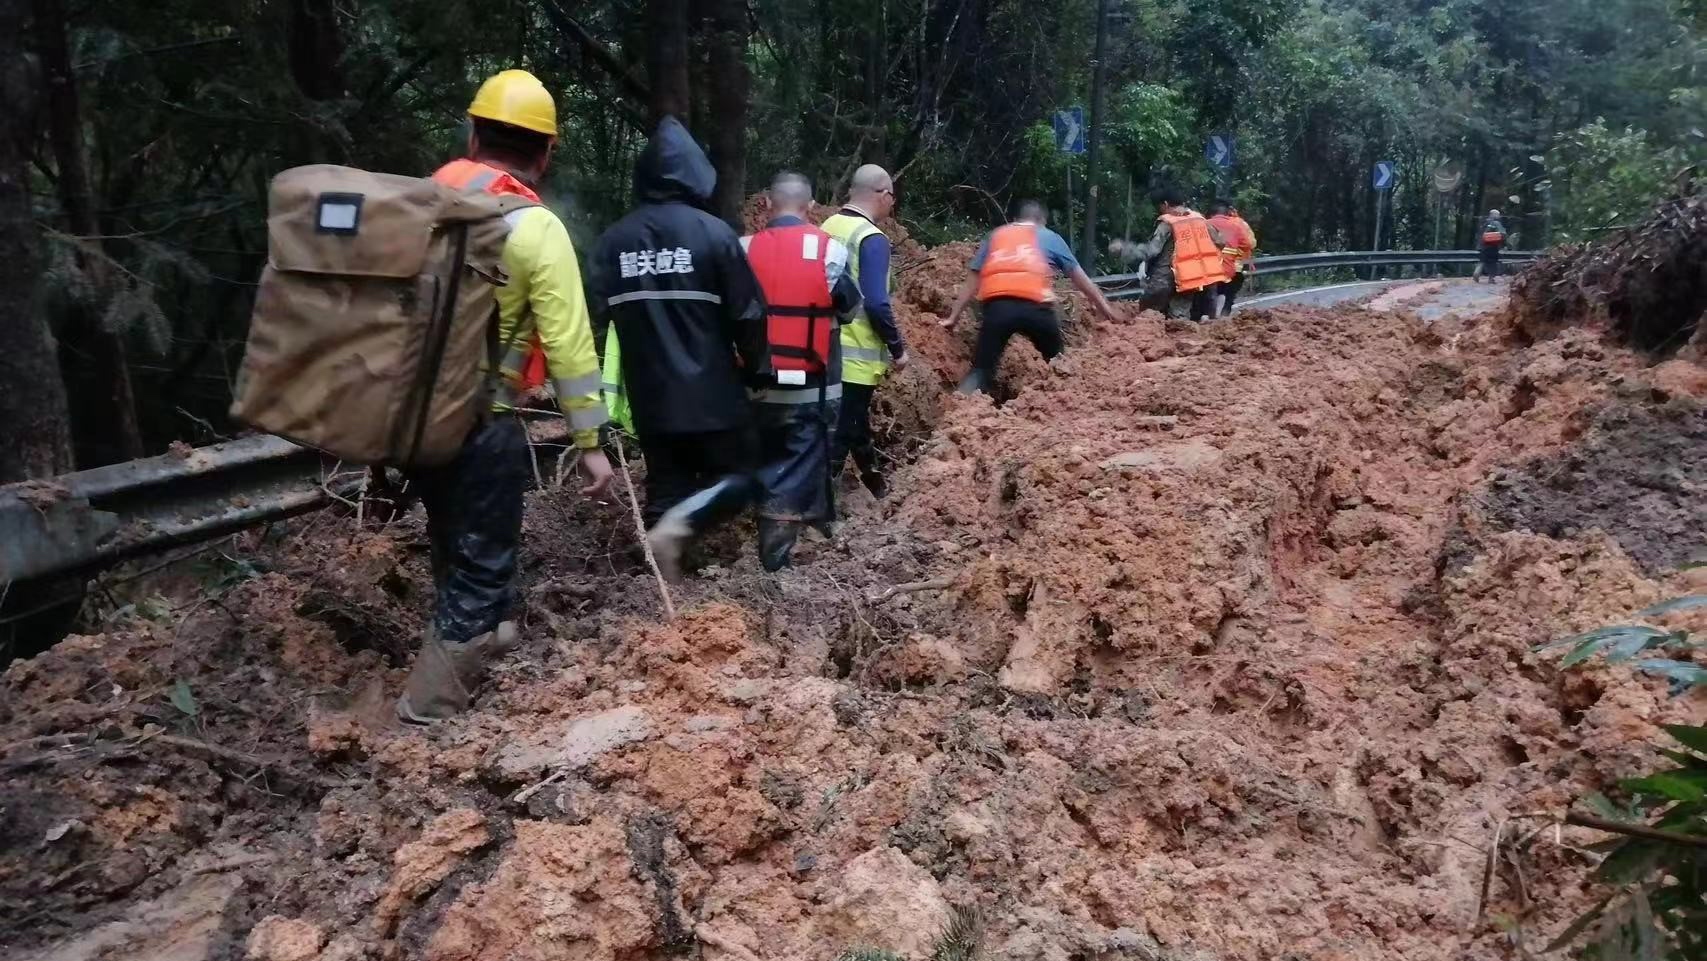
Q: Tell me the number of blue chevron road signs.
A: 3